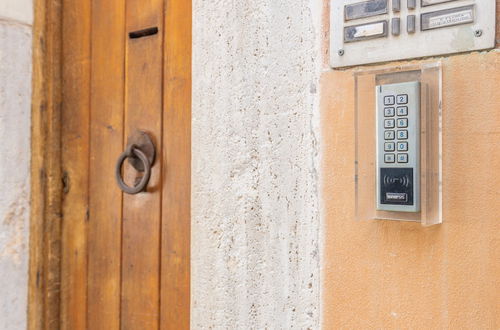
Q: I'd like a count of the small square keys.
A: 12